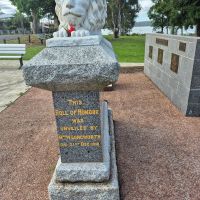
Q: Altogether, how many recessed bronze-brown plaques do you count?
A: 5